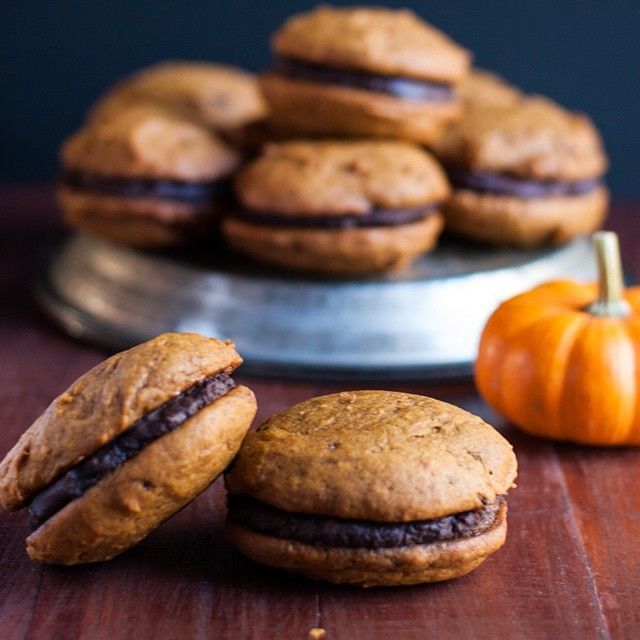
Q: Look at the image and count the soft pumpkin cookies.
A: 8